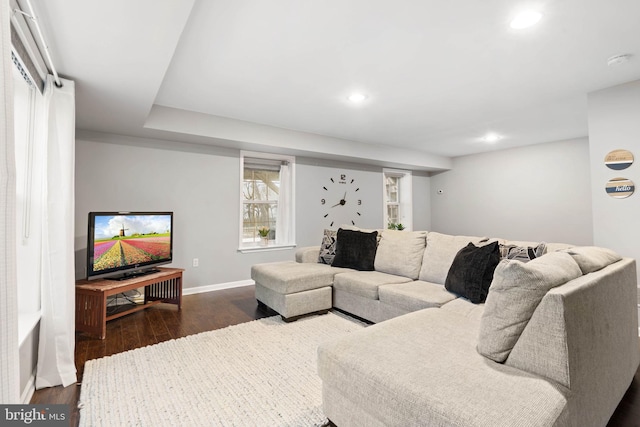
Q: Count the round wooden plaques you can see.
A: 2